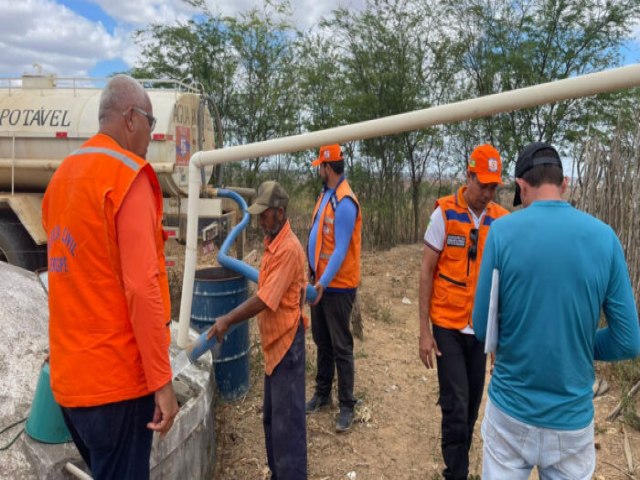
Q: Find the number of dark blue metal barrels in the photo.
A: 1